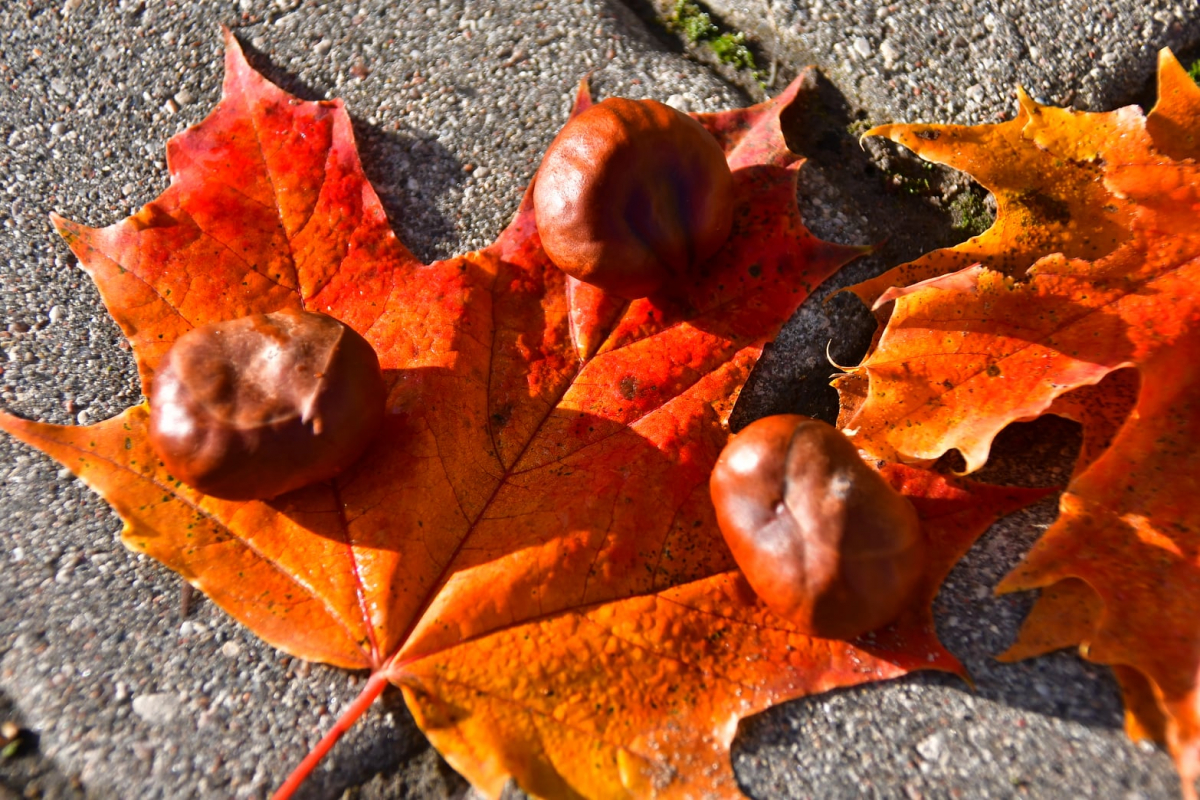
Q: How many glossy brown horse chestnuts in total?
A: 3